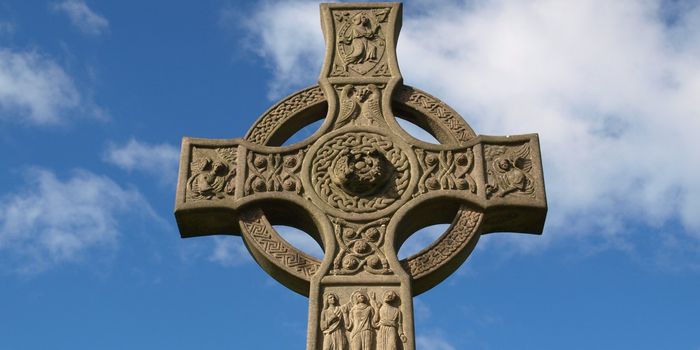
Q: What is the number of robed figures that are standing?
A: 3